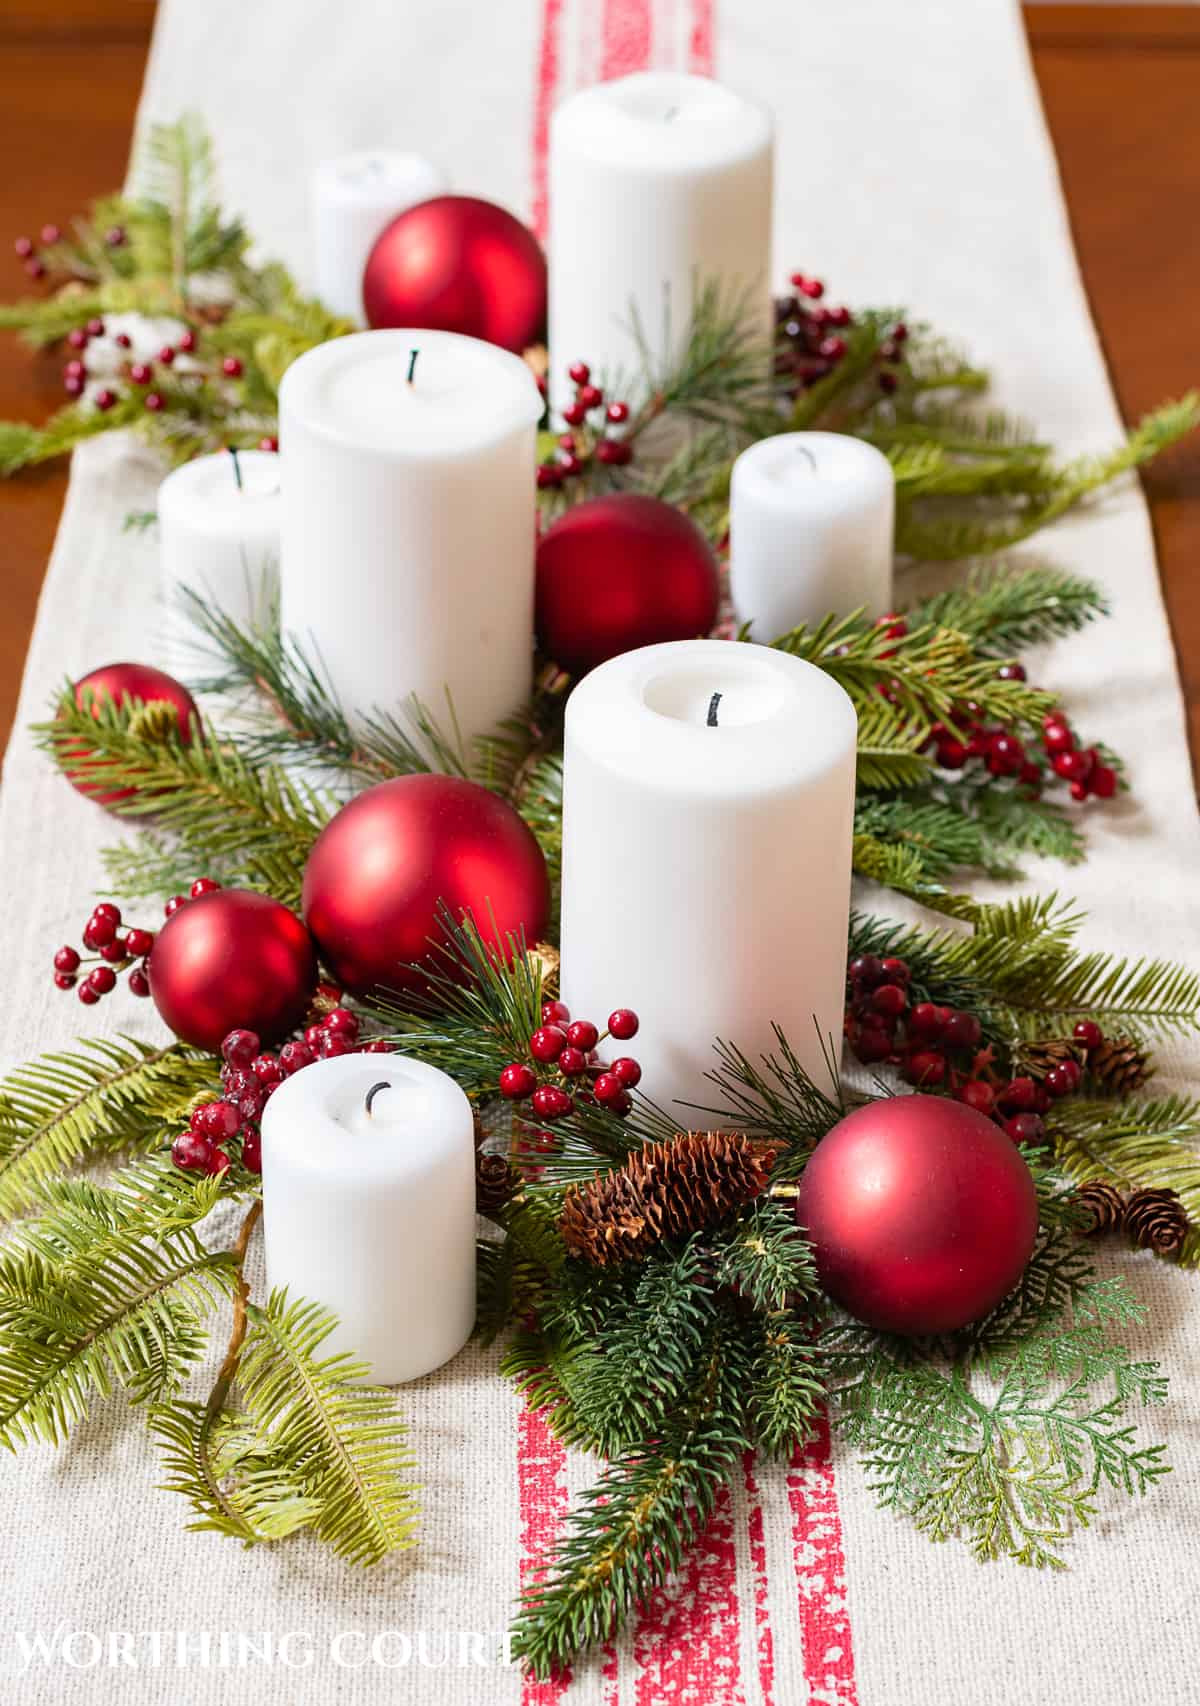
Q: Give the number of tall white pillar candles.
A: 3